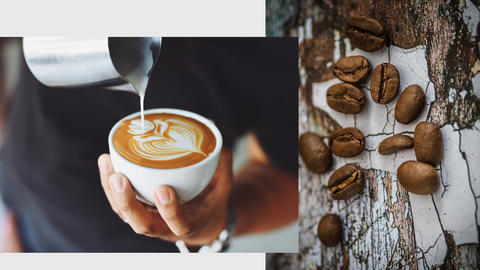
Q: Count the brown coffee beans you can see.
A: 12